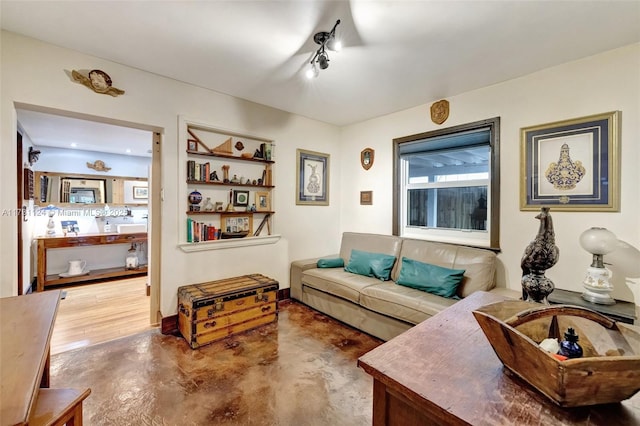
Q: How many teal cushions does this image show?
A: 3